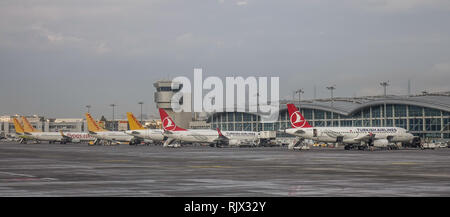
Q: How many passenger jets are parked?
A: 6